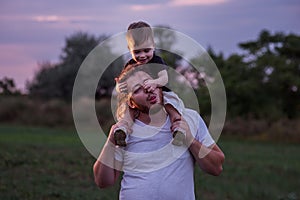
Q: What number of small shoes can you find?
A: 2